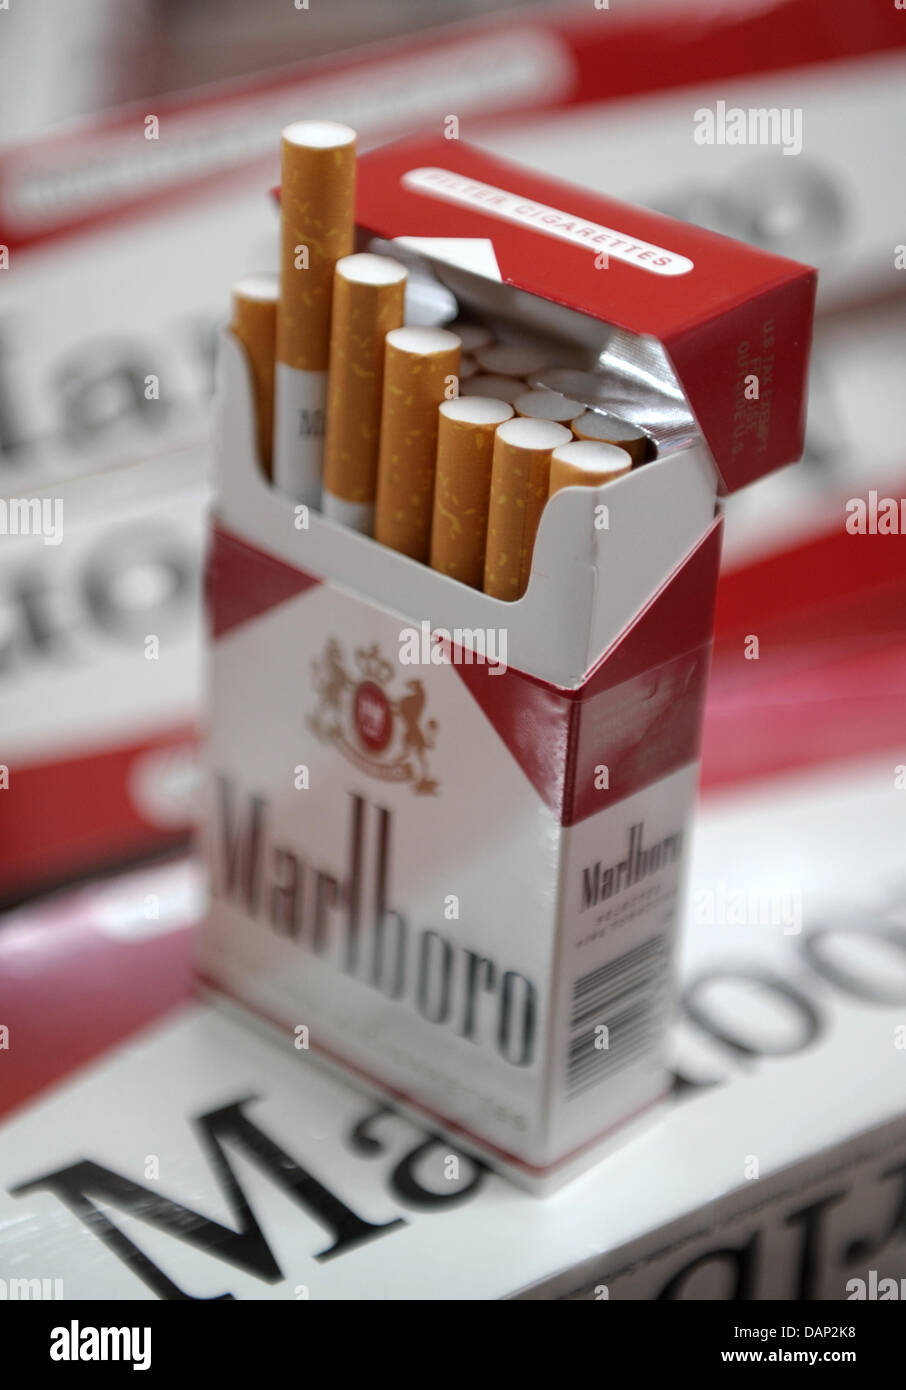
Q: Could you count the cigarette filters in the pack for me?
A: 14